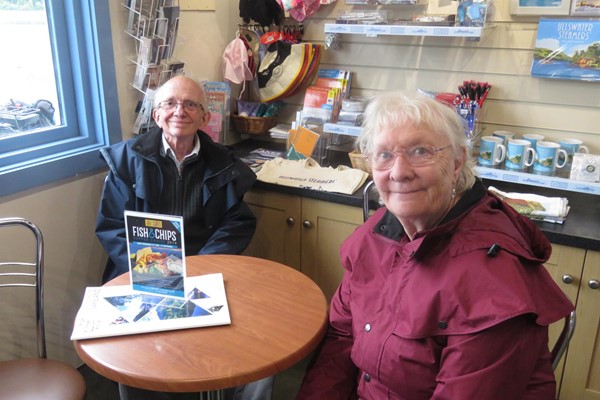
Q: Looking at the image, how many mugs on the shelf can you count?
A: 6